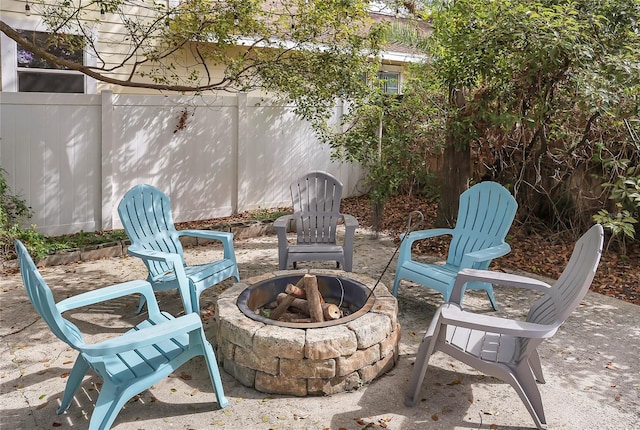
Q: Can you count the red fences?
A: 0